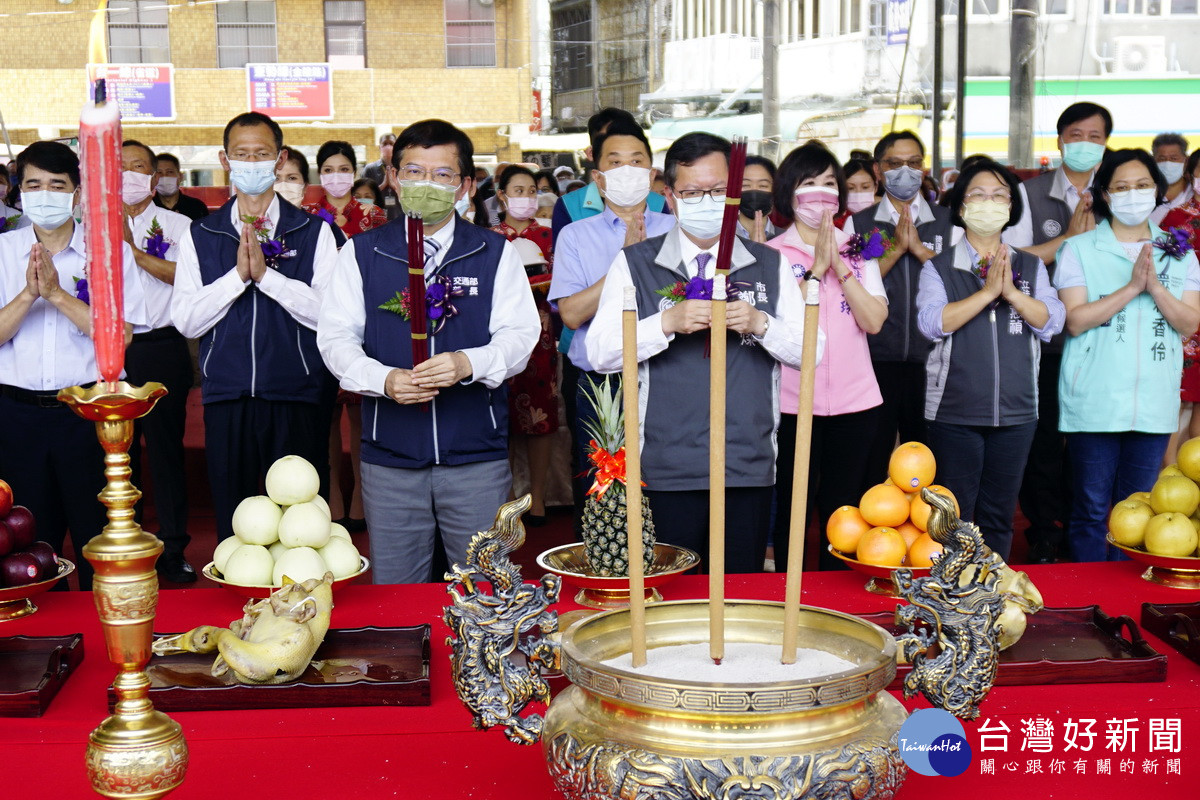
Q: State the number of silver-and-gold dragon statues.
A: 2